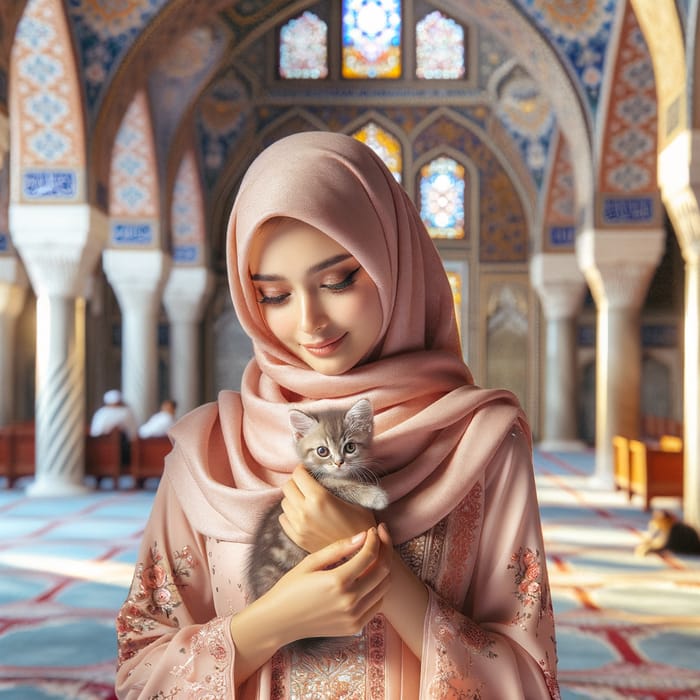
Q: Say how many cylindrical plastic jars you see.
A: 0